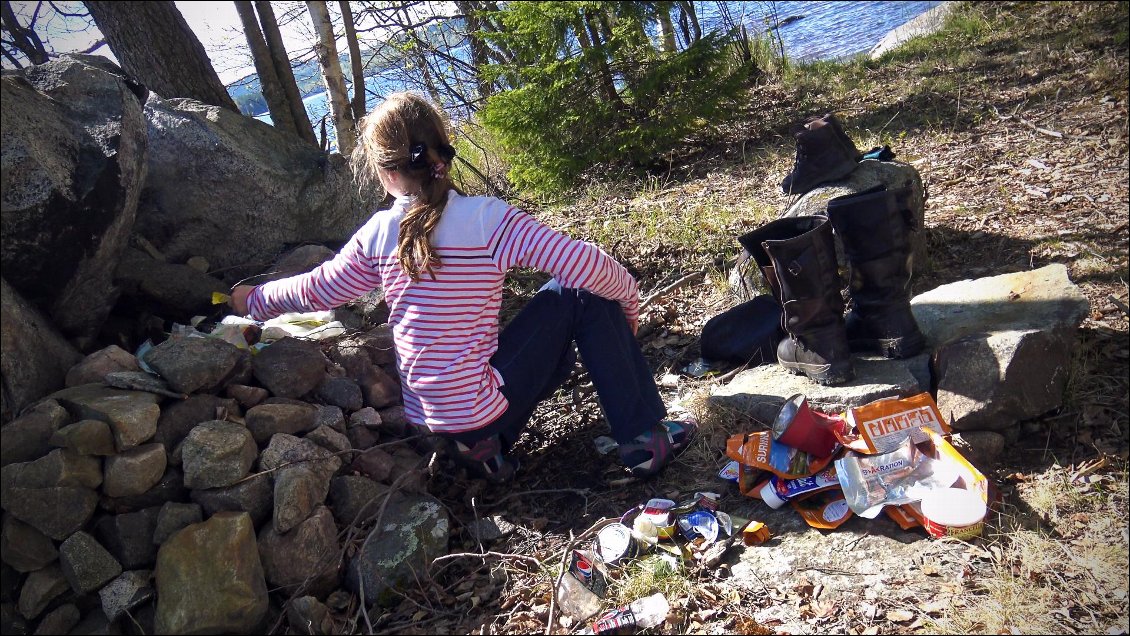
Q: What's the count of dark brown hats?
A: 0